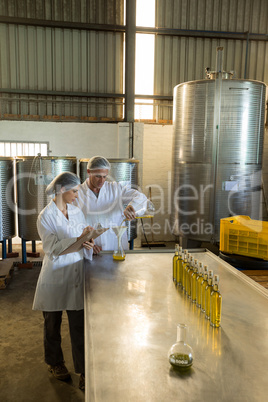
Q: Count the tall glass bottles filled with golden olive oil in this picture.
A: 10